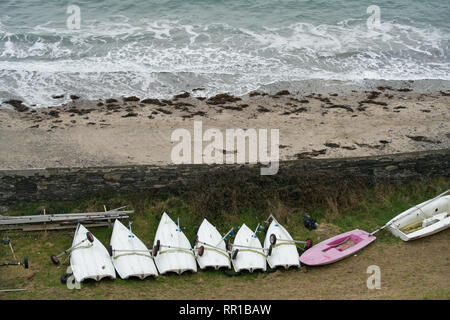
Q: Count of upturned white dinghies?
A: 6